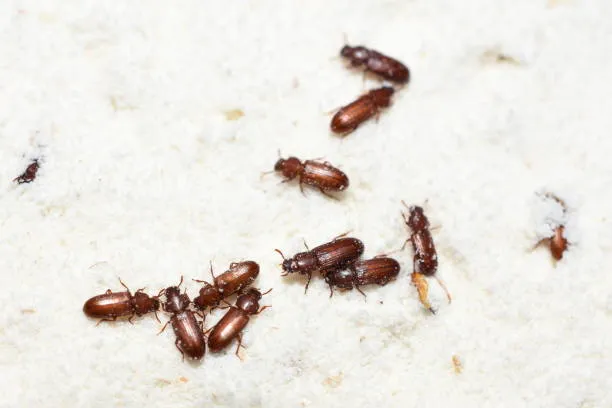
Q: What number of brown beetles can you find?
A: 12